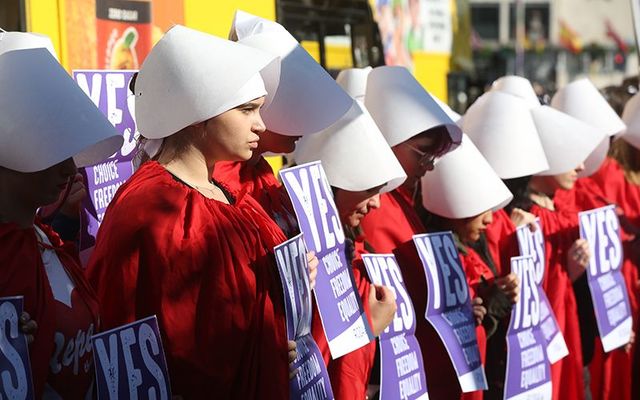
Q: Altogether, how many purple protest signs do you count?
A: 10